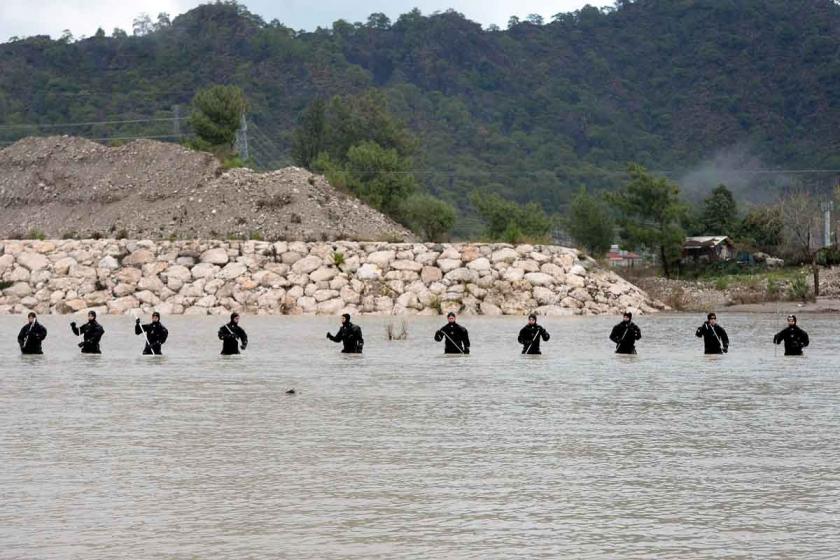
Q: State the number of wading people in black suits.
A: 10